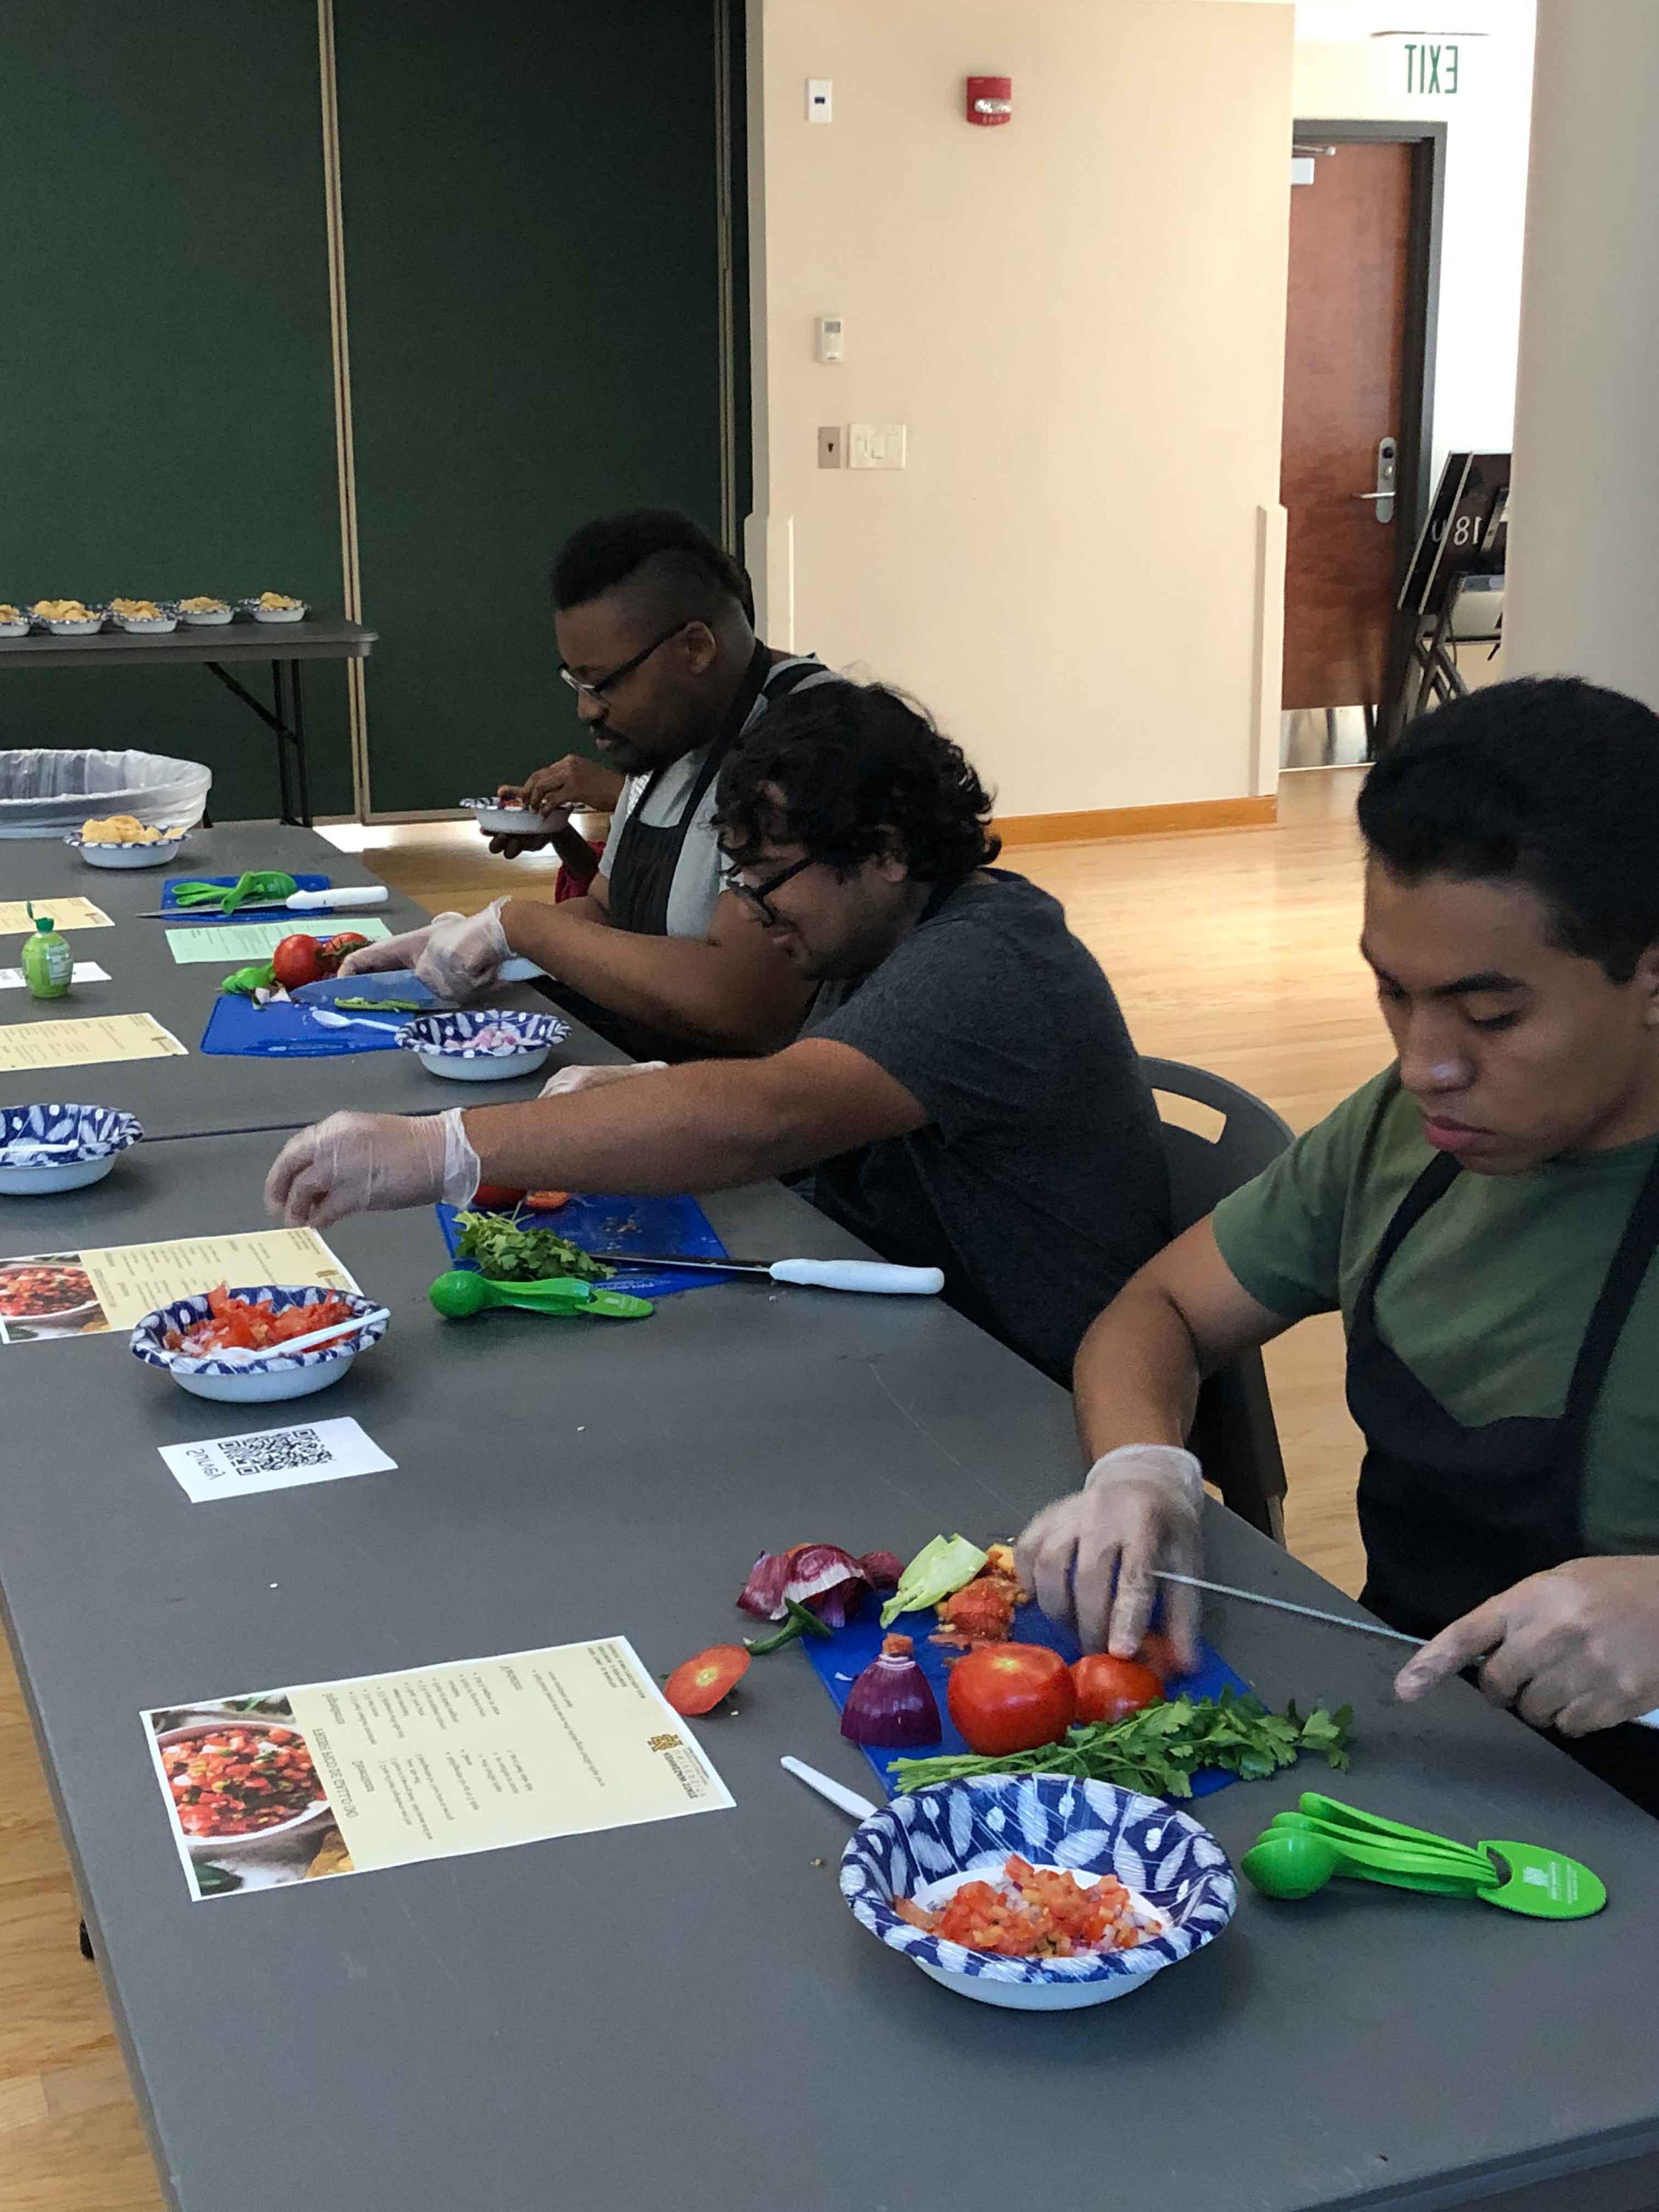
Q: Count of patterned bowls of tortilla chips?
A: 6